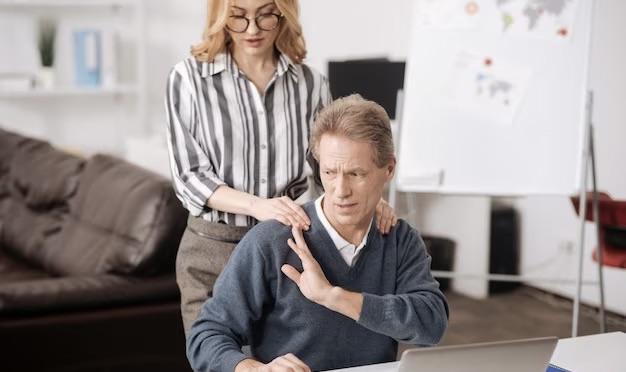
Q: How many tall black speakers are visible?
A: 1